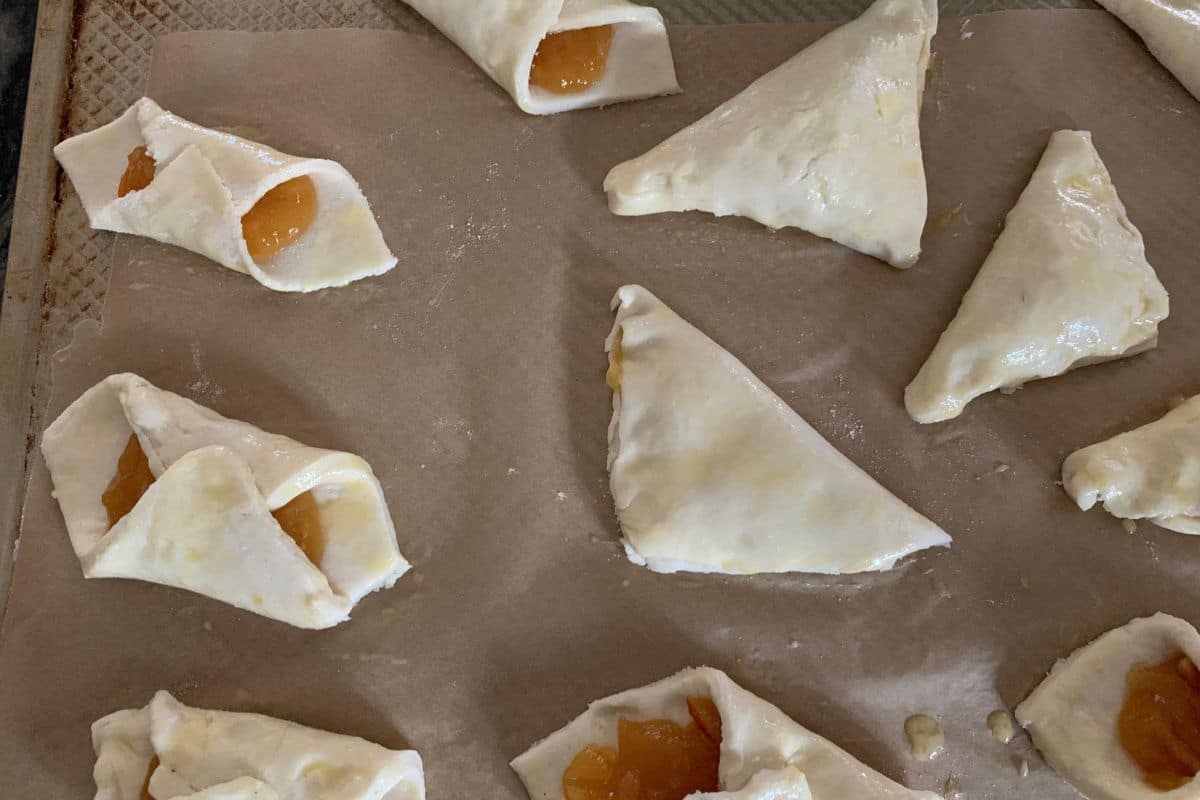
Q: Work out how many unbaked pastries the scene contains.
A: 11